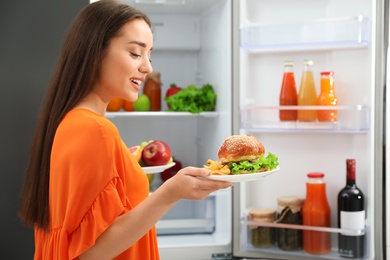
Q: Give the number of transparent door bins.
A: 3